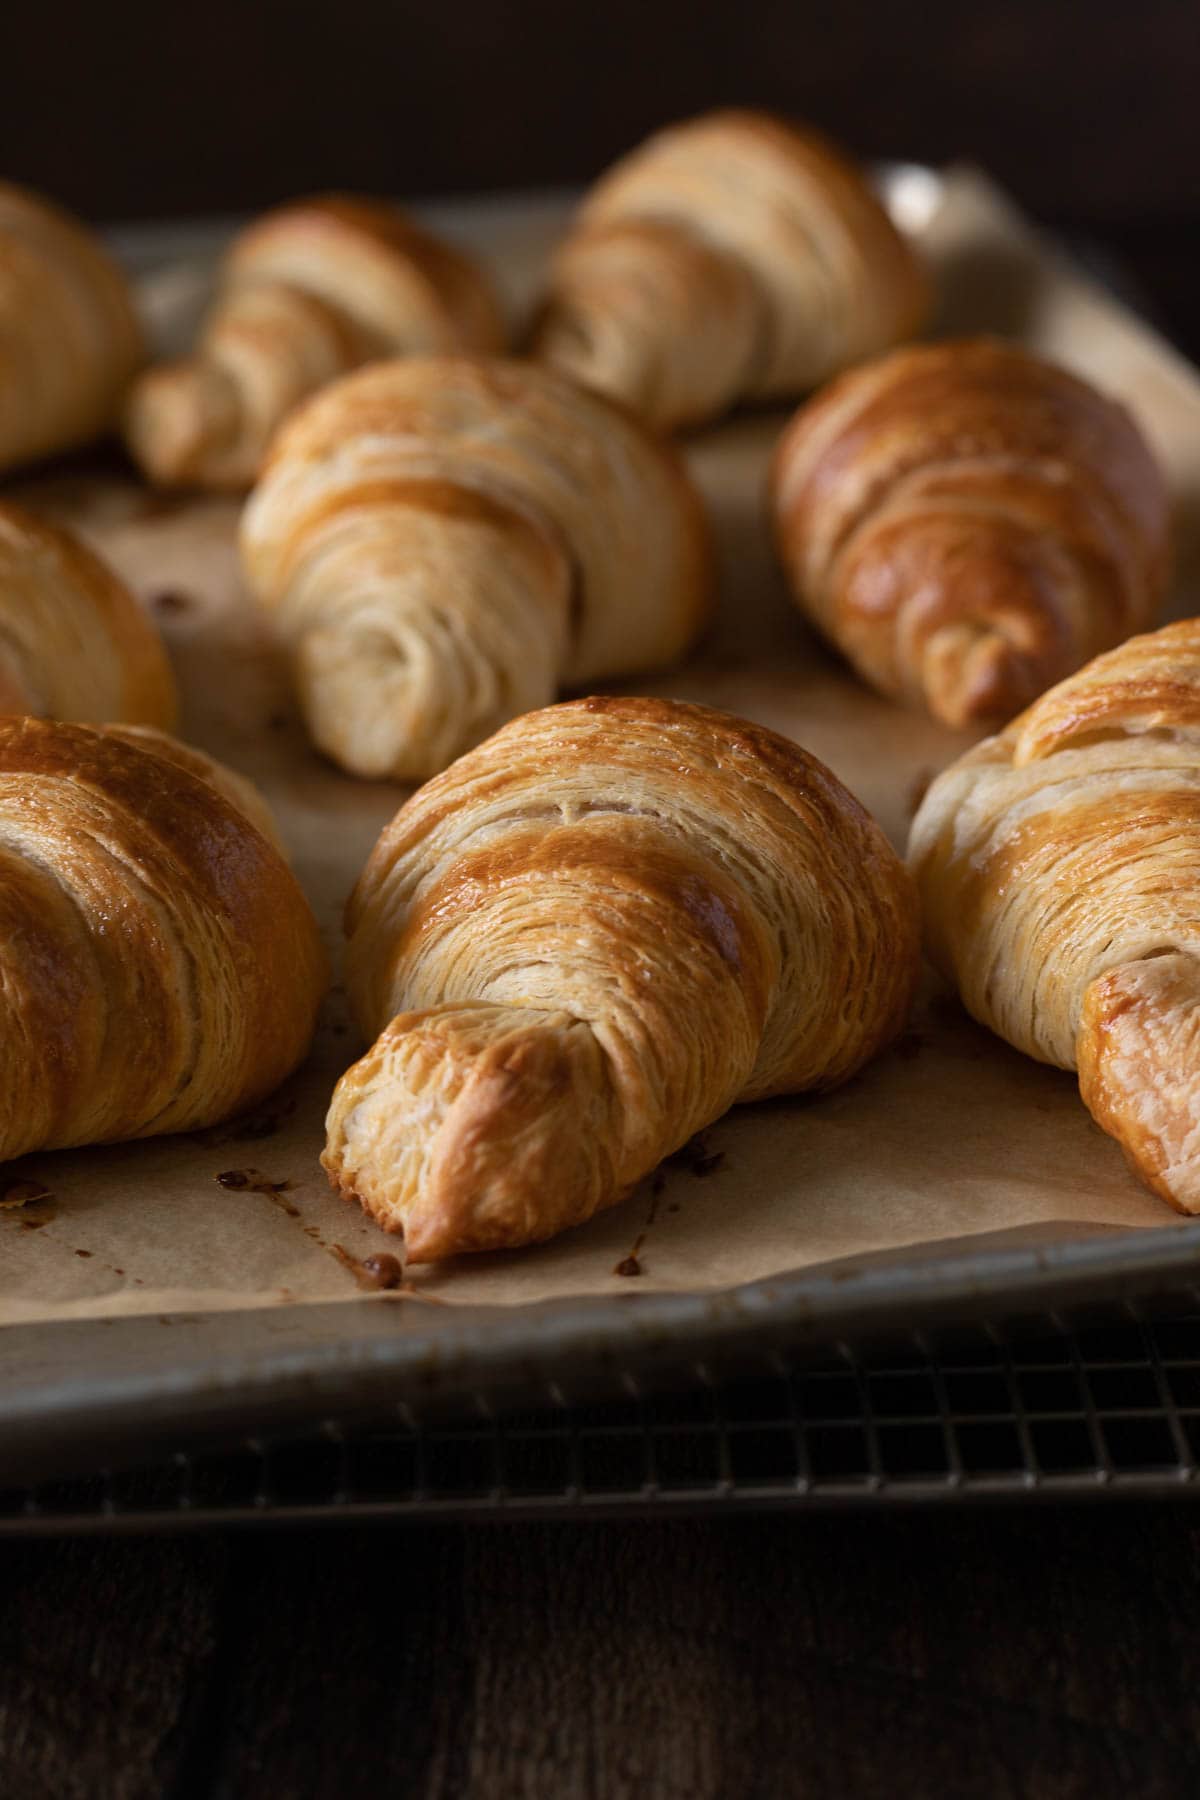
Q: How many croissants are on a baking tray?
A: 9